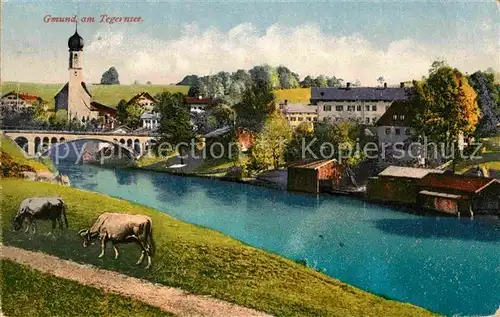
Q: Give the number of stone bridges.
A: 1